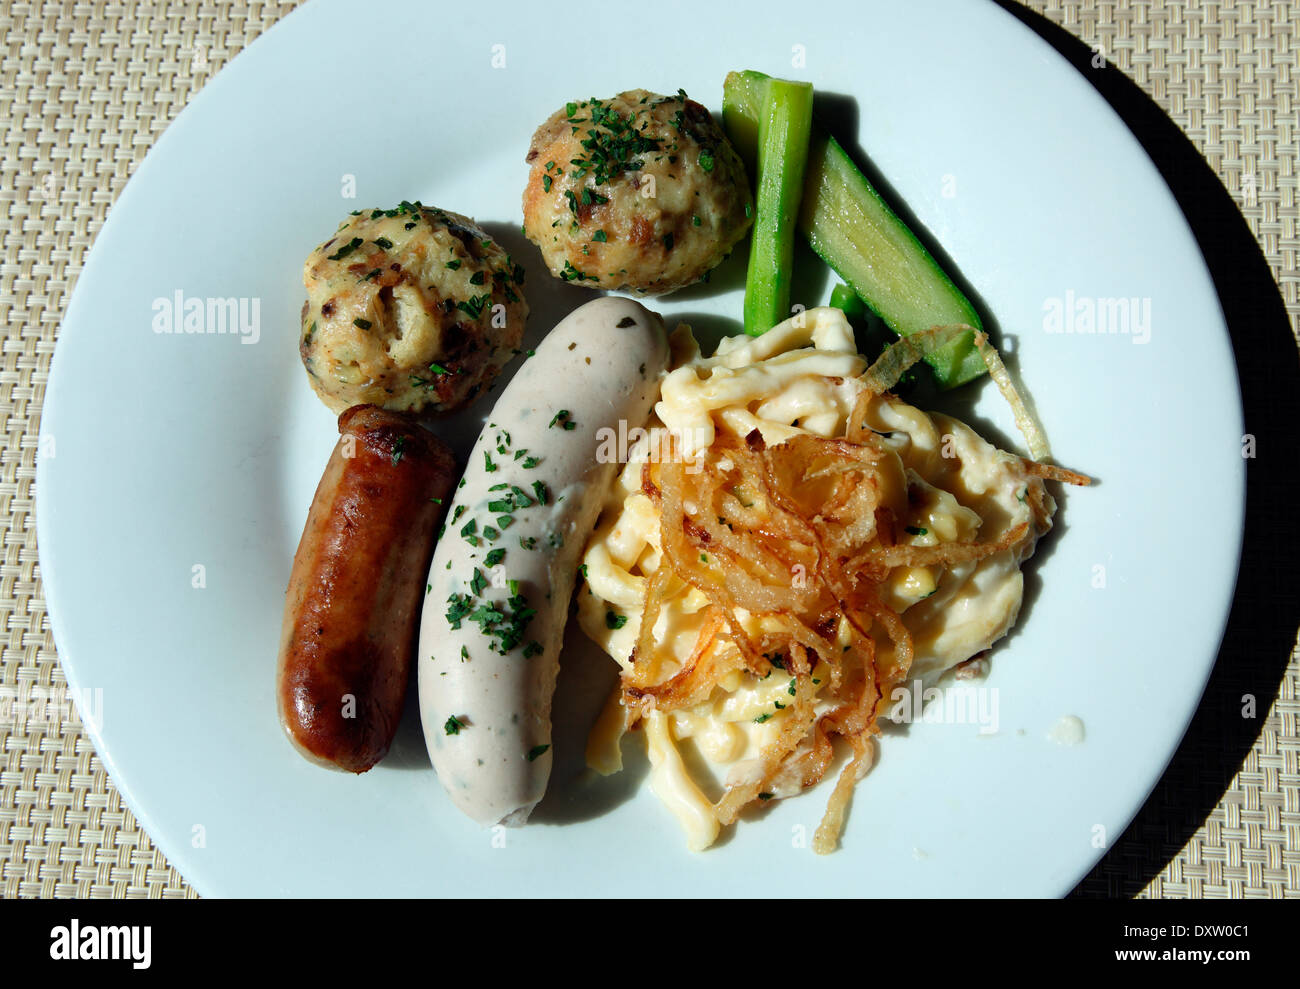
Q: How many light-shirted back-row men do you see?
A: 0